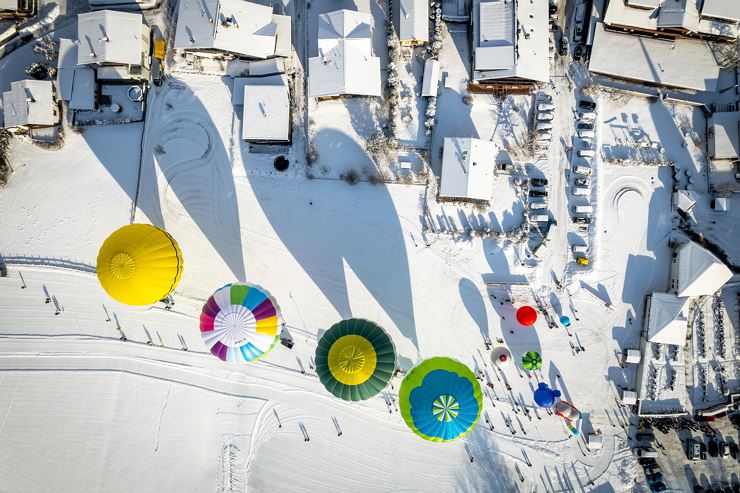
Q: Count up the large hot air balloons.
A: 4